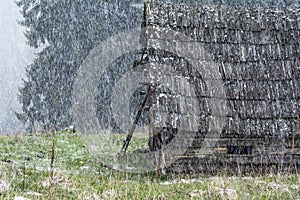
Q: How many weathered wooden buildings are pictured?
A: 1